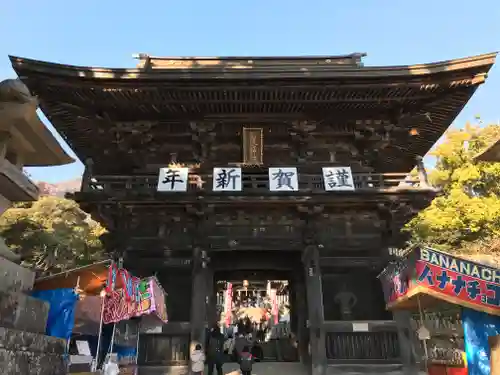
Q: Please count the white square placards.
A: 4